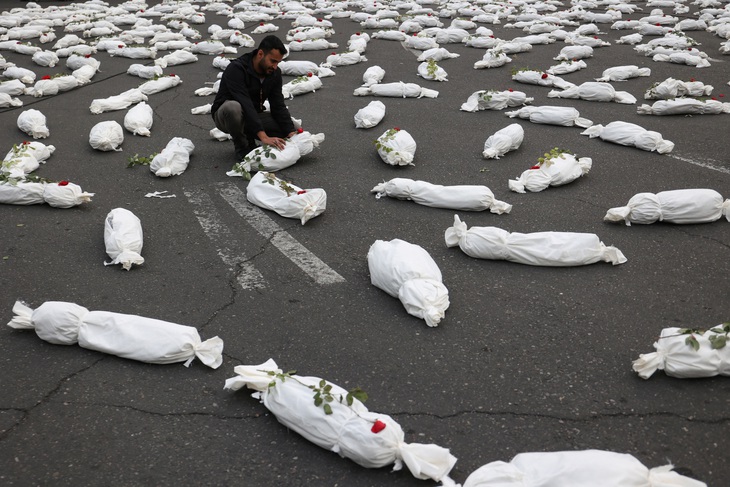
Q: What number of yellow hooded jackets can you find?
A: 0